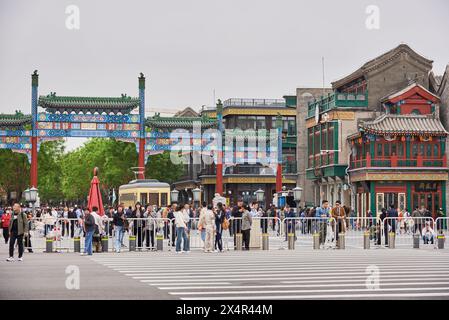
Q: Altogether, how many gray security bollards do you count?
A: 14